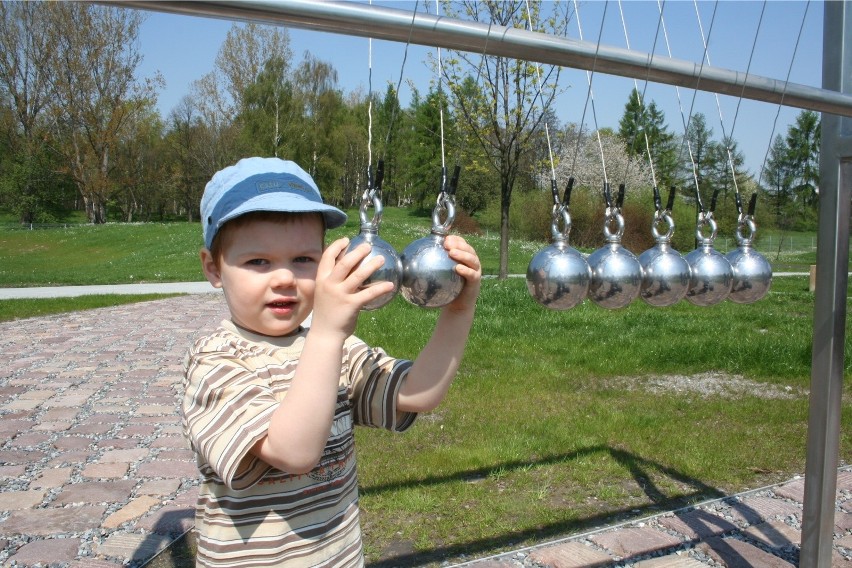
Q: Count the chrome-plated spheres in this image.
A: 7